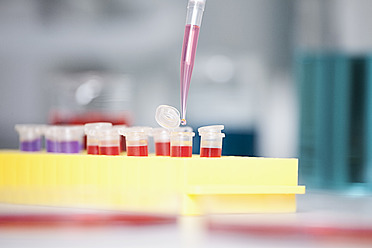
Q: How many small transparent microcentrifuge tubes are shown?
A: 9